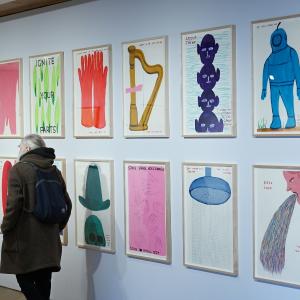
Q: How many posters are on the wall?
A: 12